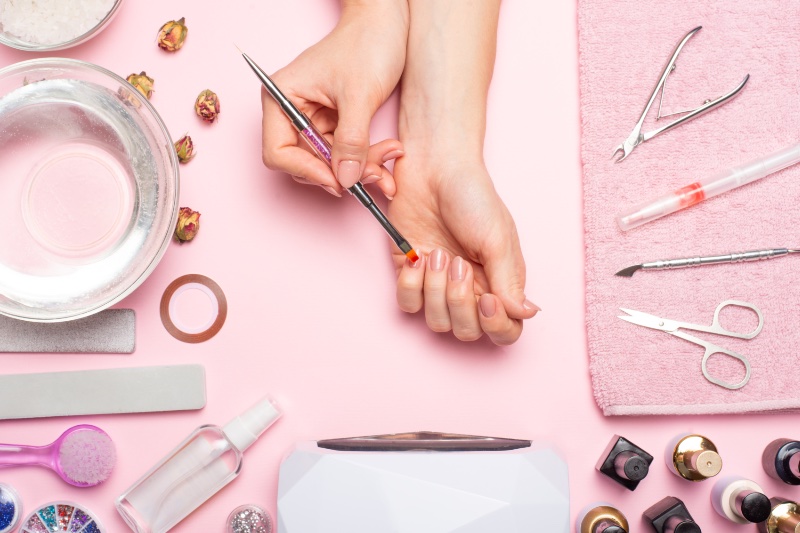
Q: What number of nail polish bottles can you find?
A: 7